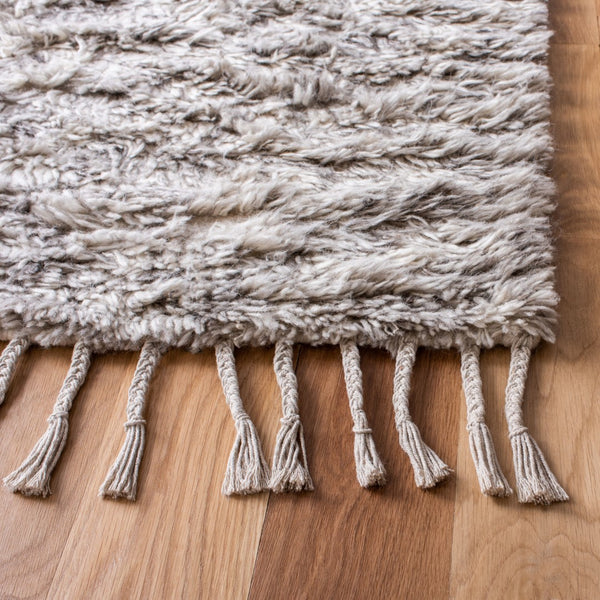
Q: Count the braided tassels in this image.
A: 9